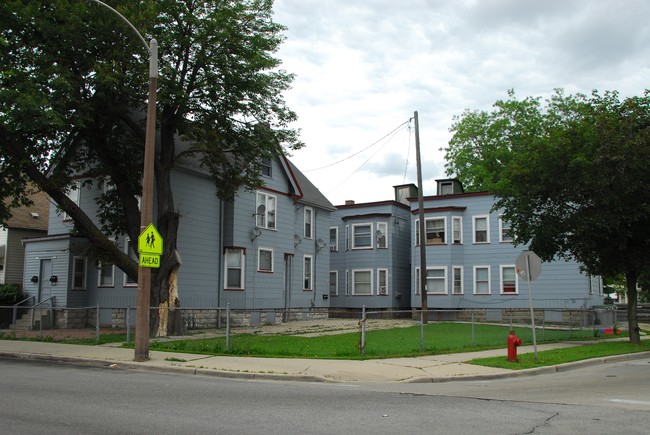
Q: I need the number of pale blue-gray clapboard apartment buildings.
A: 3